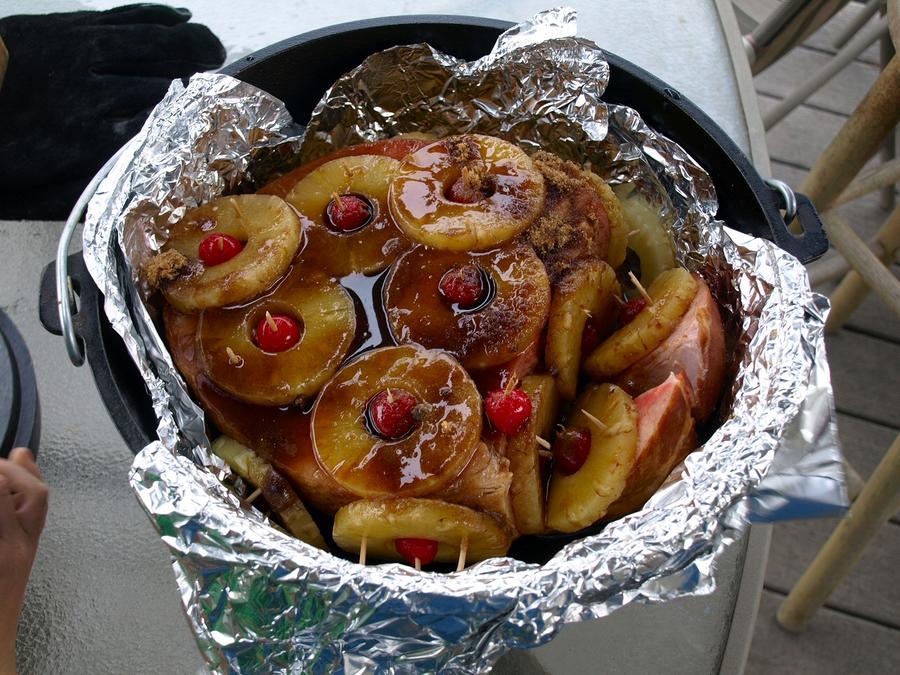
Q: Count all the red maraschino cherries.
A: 11